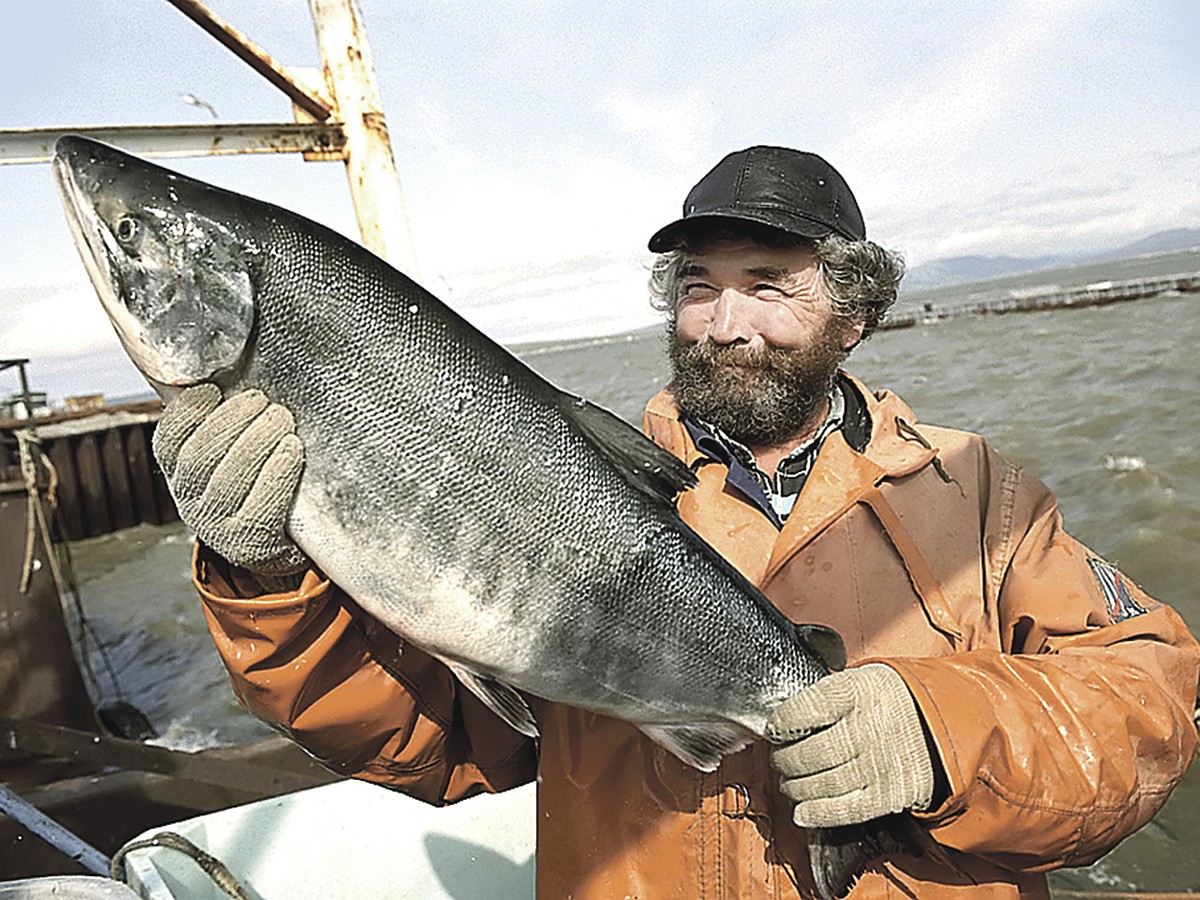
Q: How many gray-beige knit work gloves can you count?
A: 2